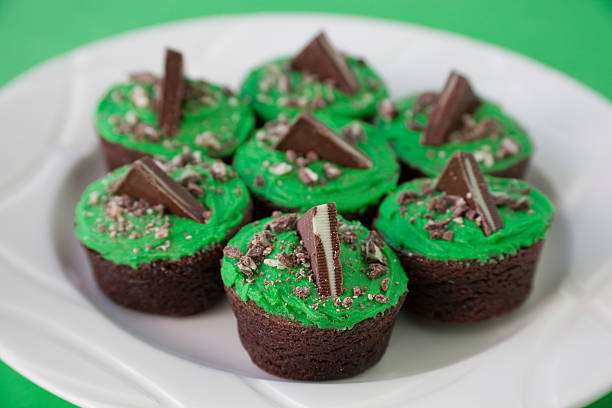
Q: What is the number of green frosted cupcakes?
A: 7